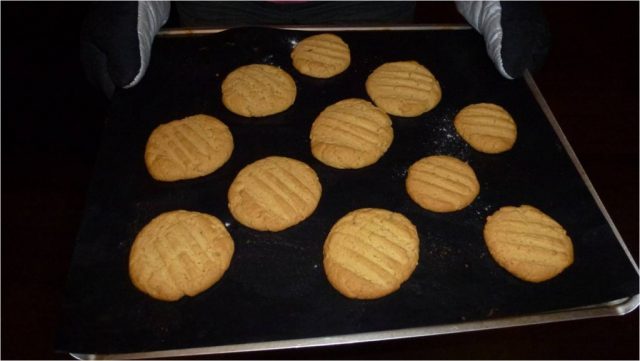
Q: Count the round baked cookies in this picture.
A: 11